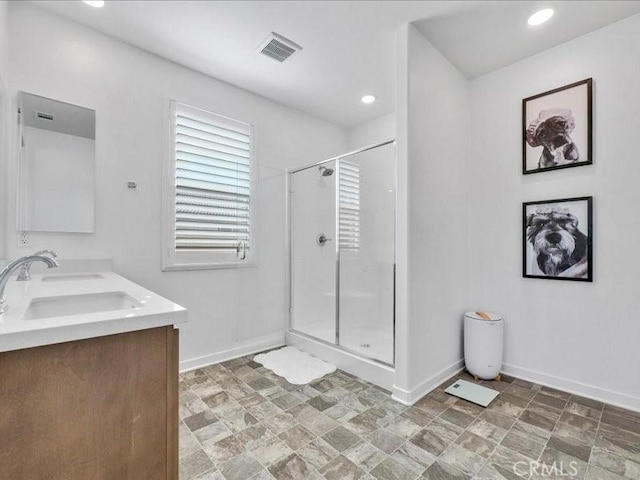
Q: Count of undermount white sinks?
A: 2